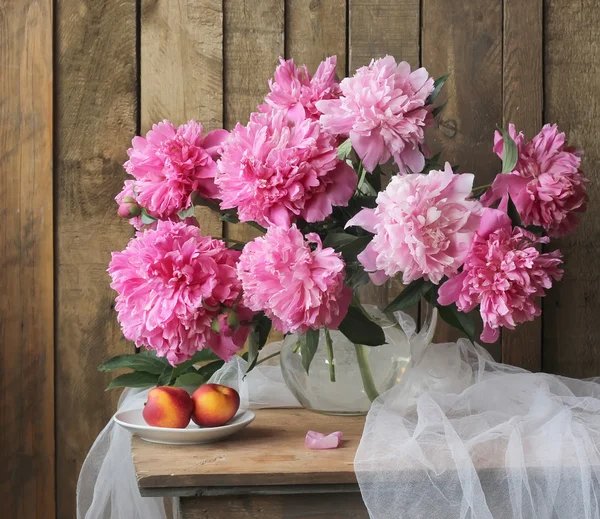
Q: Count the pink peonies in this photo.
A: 9